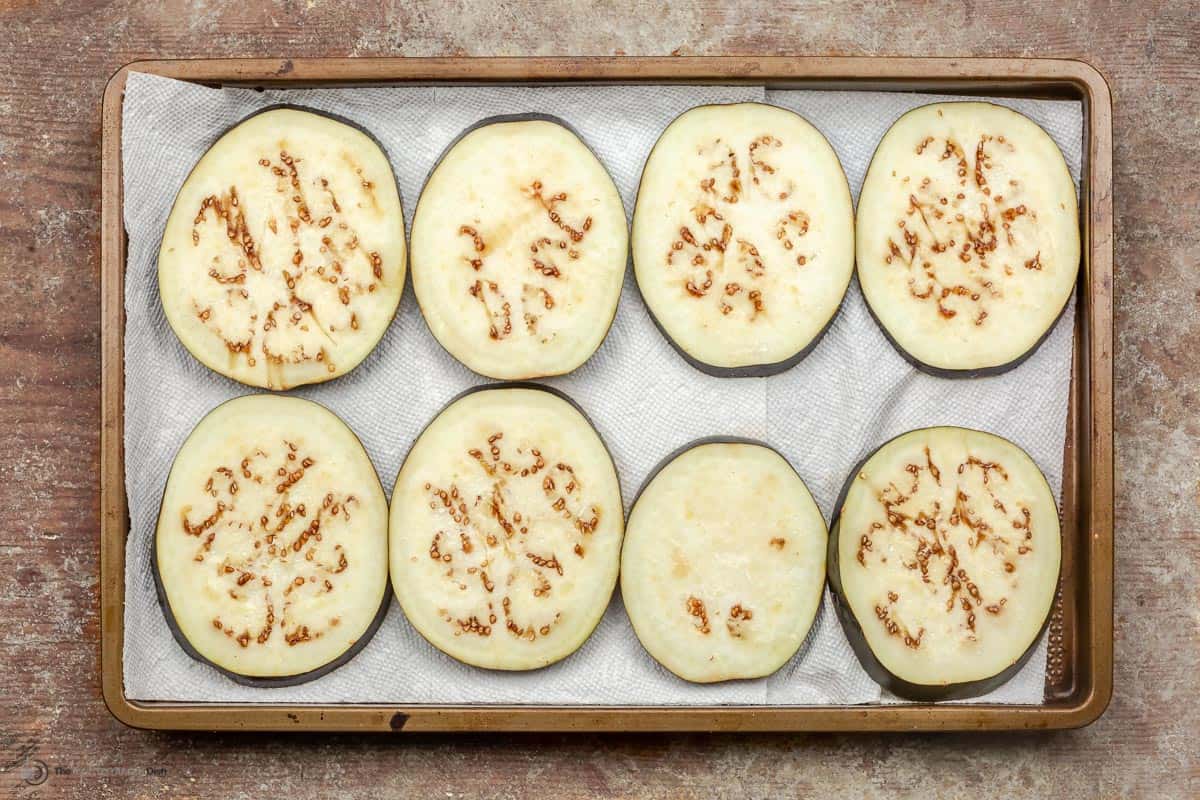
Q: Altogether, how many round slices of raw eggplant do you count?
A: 8